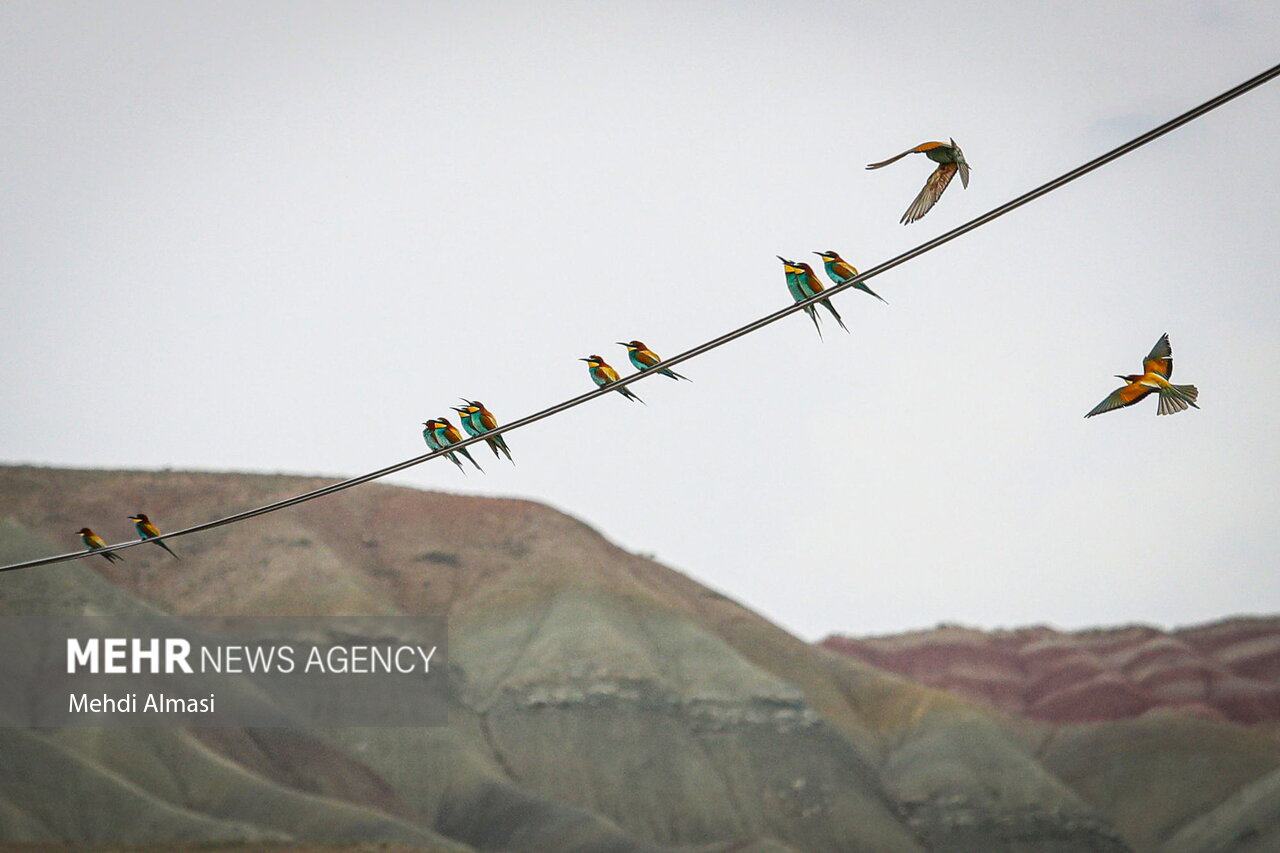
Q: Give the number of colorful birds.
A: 13